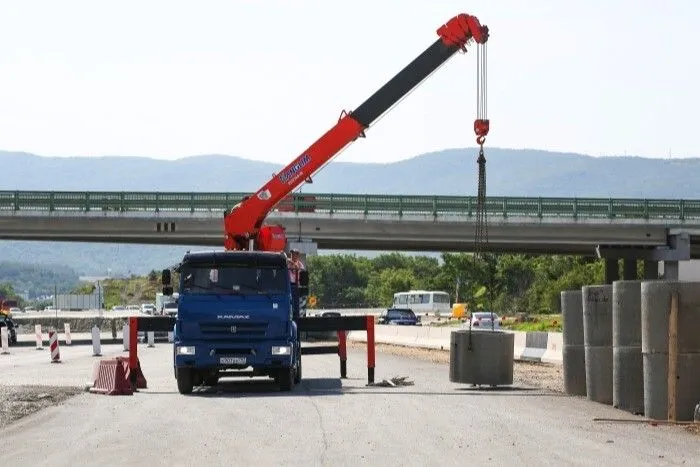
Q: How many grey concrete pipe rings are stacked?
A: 8